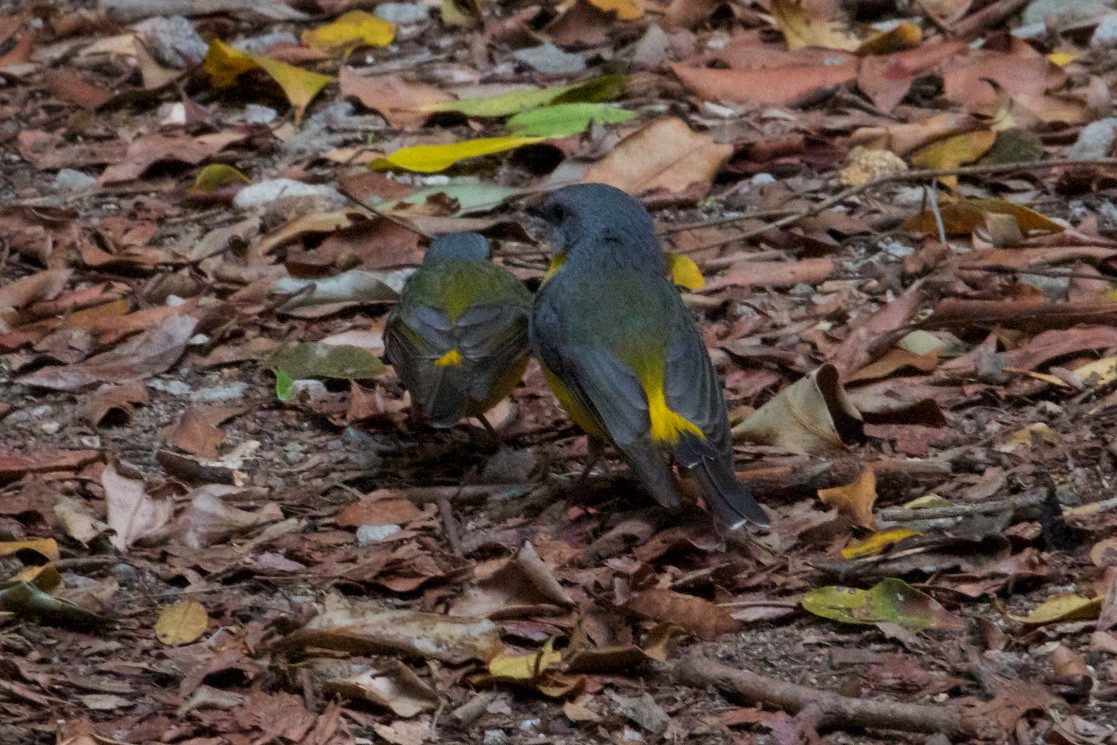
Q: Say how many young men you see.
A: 0